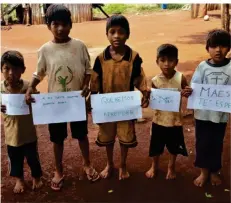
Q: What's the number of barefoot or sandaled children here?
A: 5